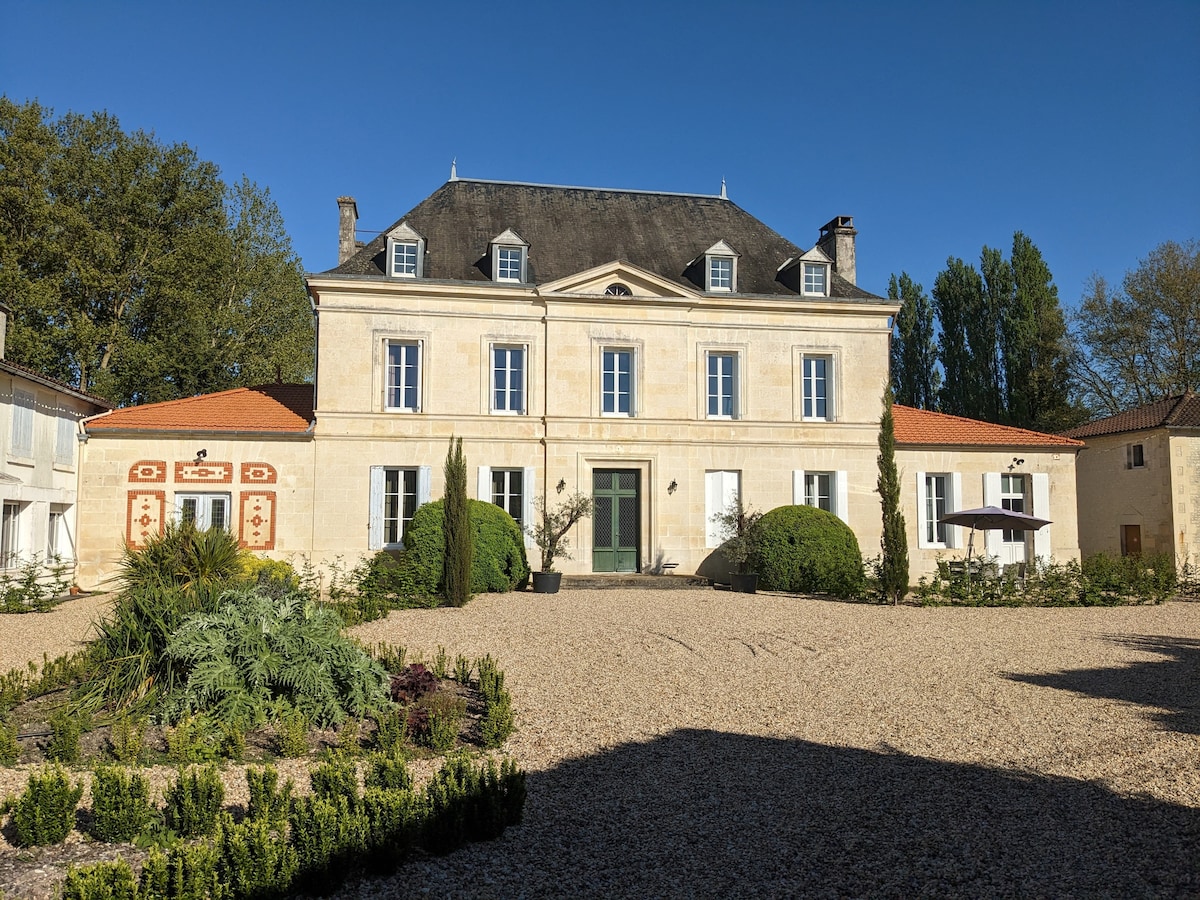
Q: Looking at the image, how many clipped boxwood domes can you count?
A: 2